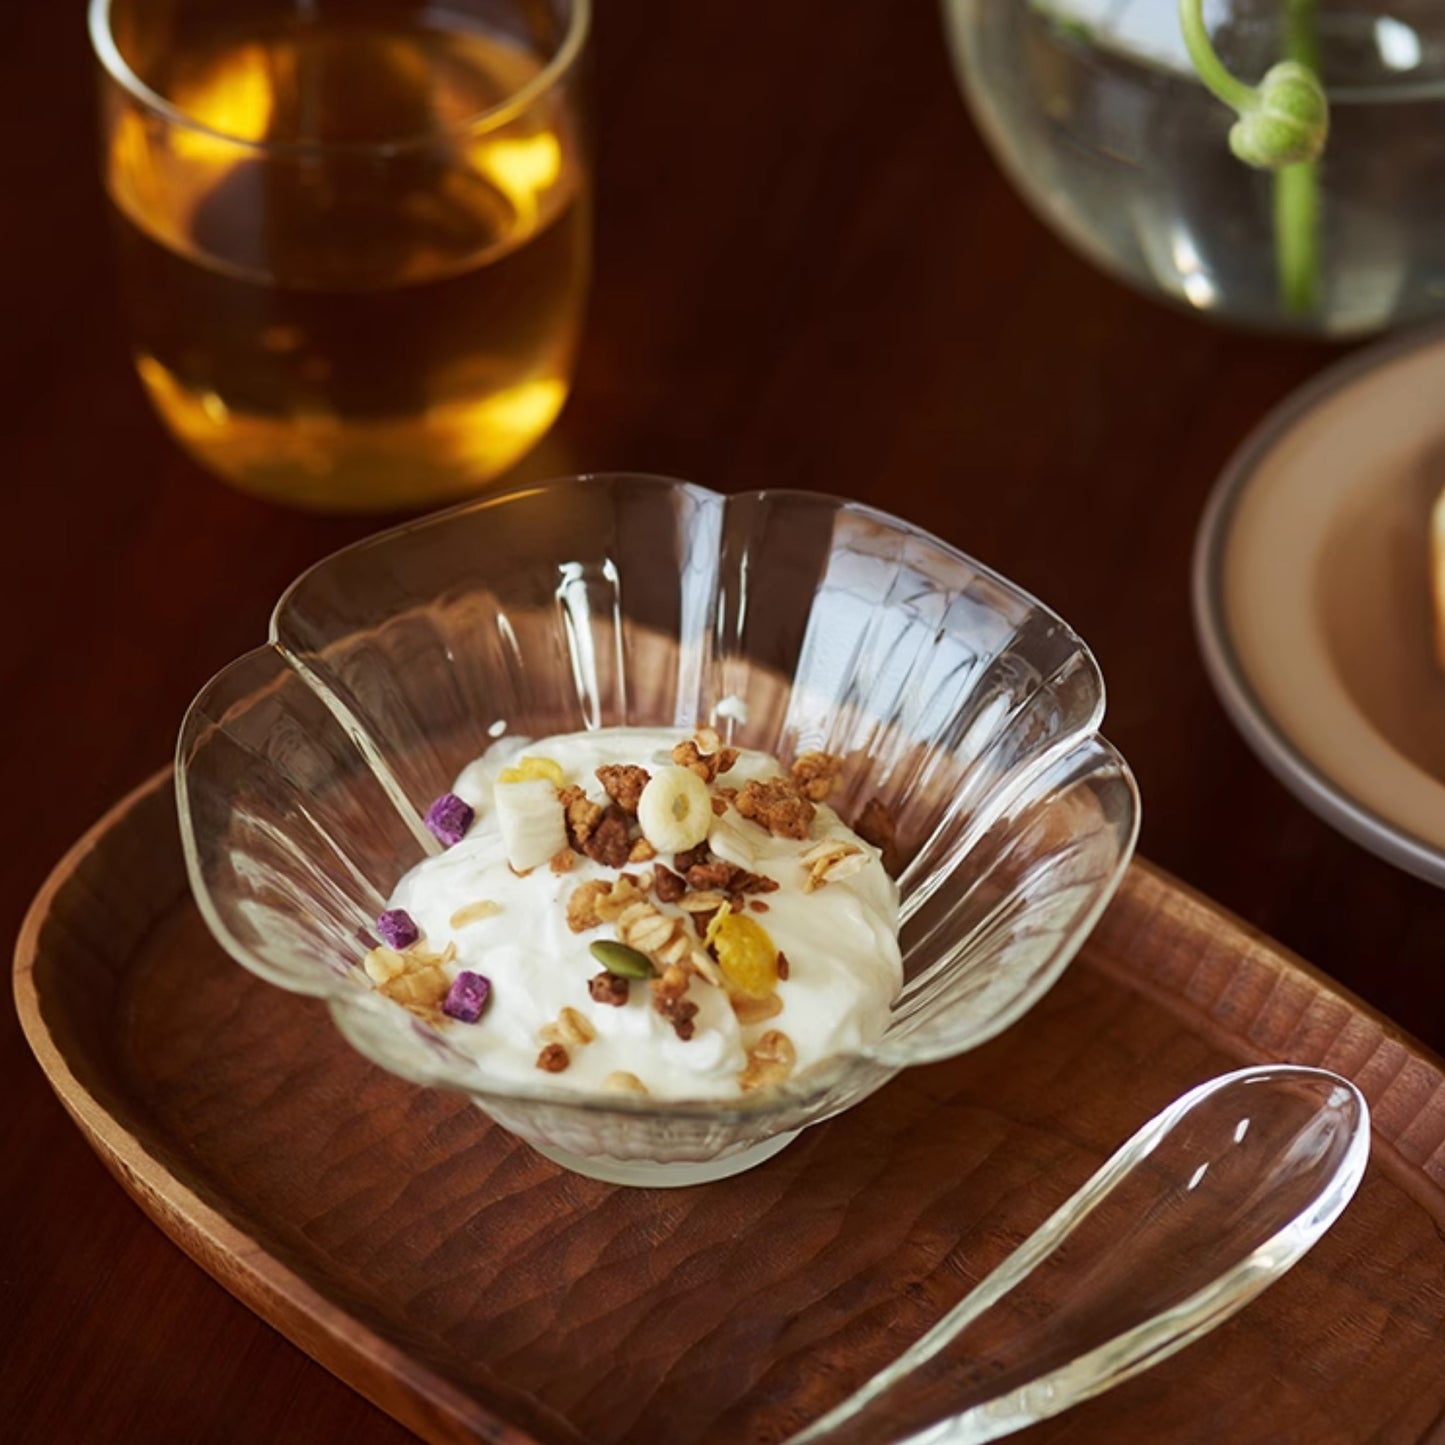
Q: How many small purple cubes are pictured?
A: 3